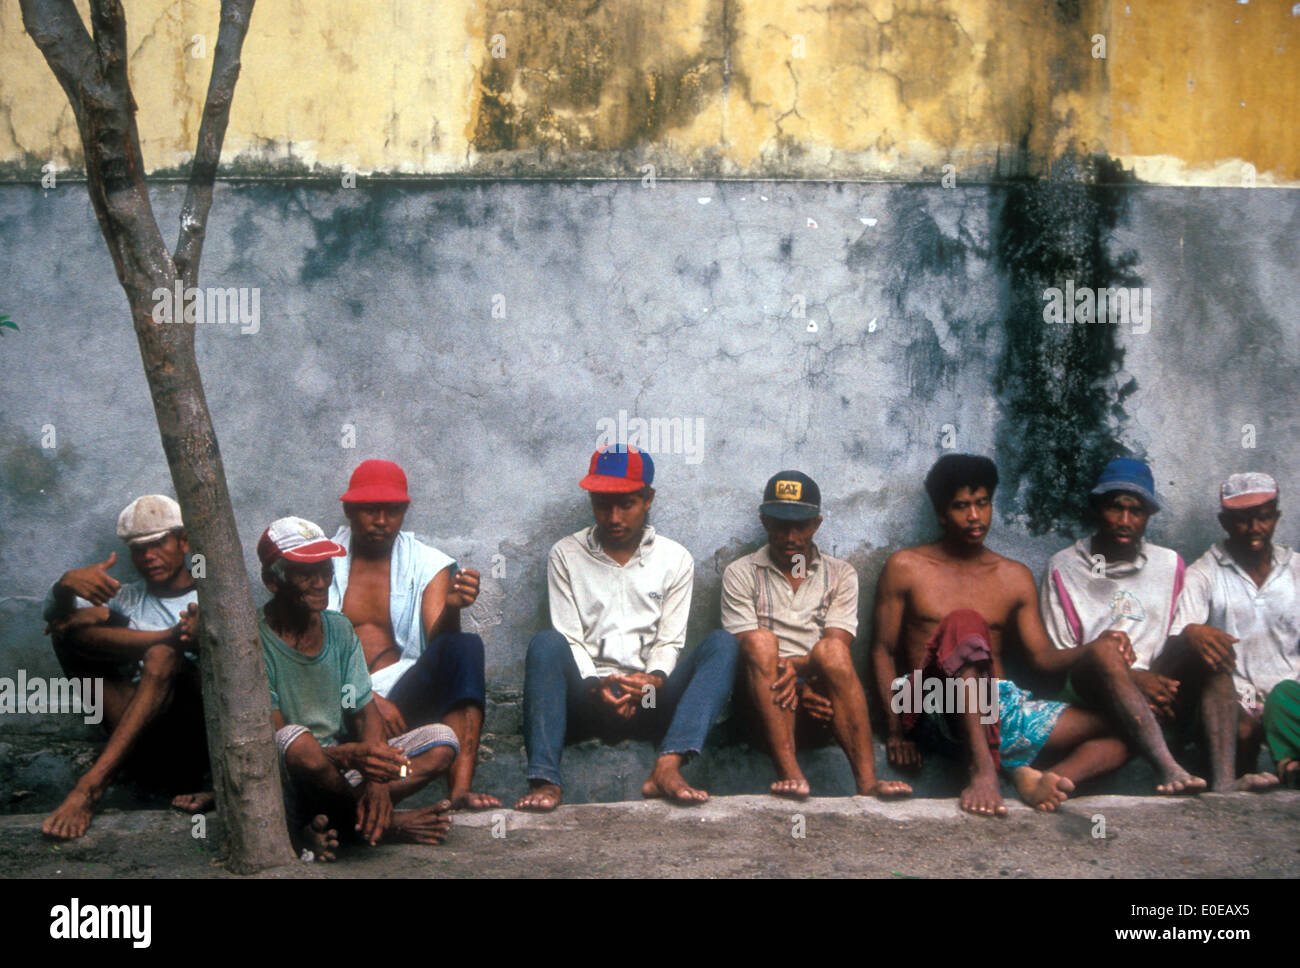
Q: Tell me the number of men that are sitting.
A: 8